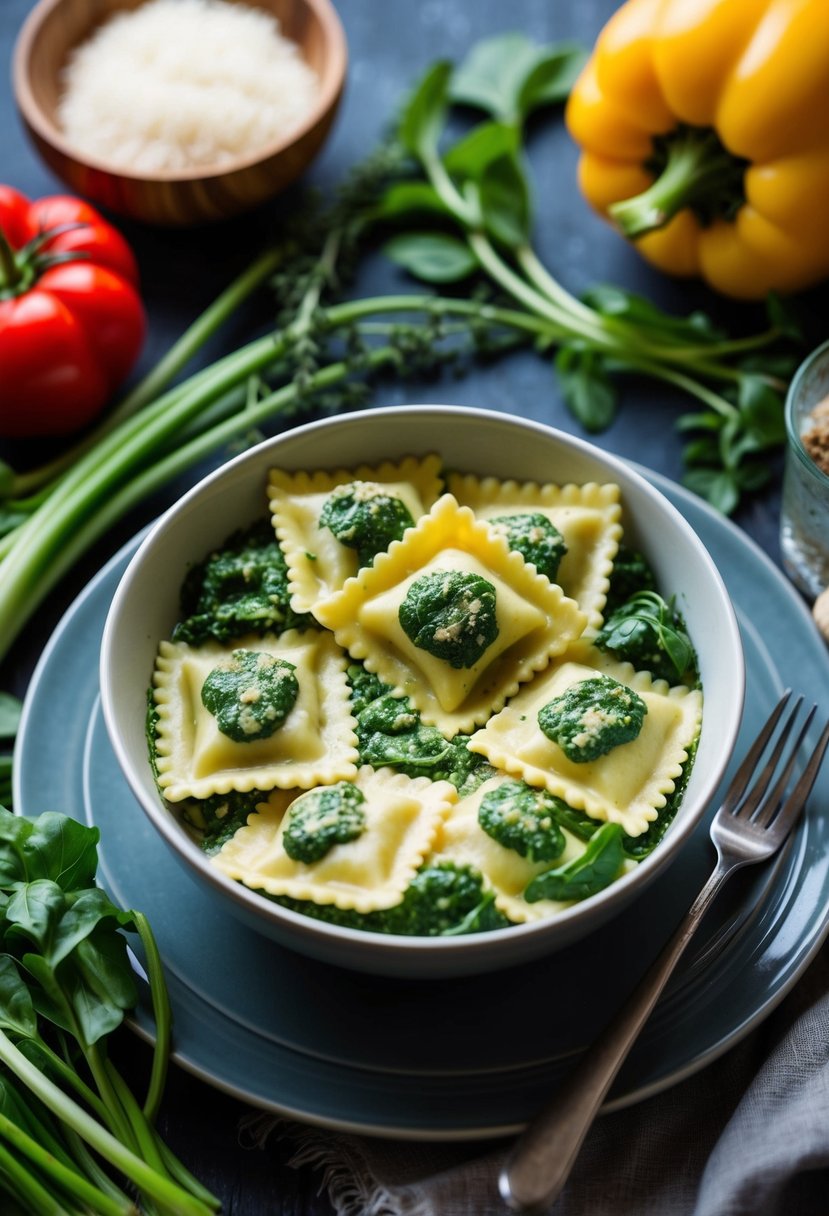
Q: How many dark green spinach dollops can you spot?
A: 7